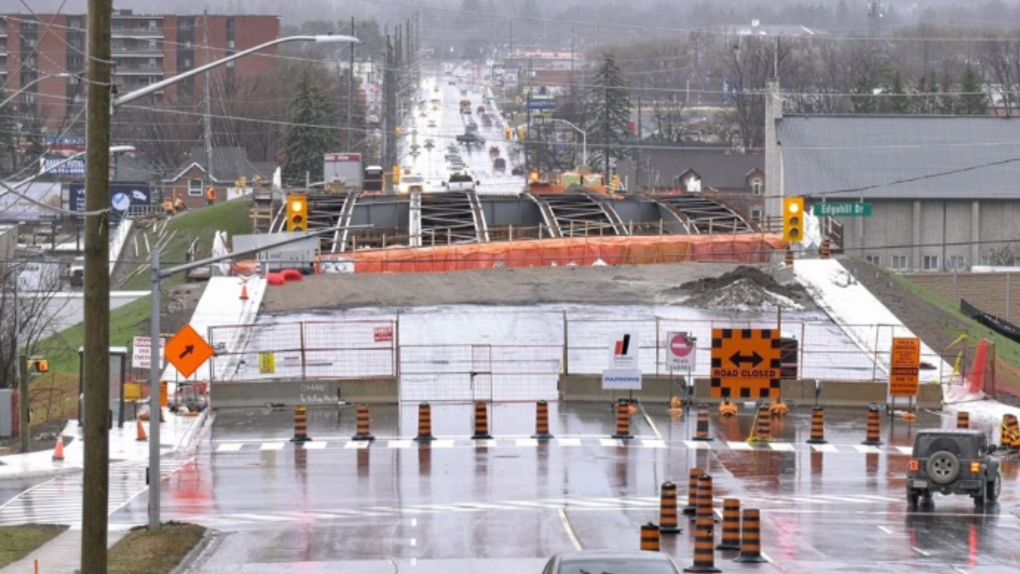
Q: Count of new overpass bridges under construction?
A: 1